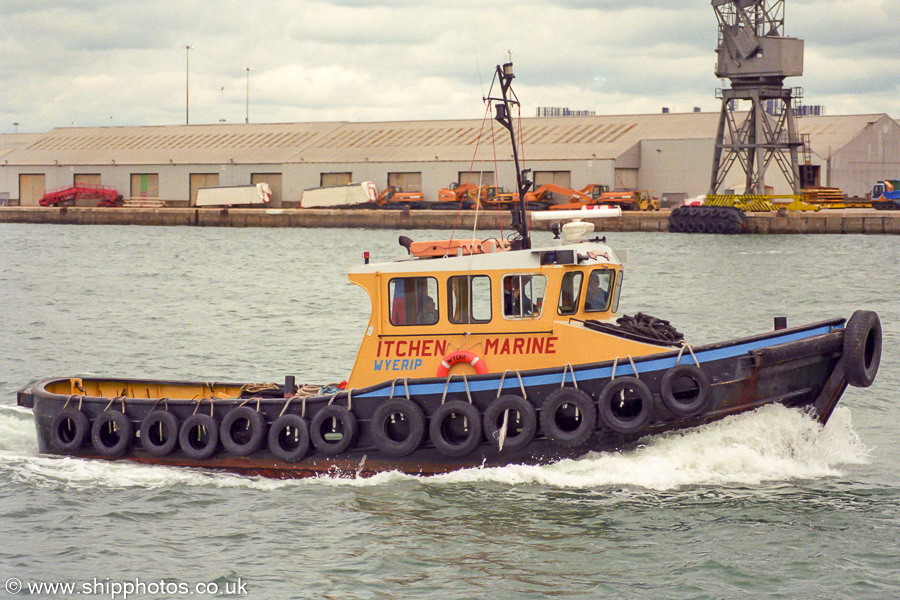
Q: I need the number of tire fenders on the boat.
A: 14